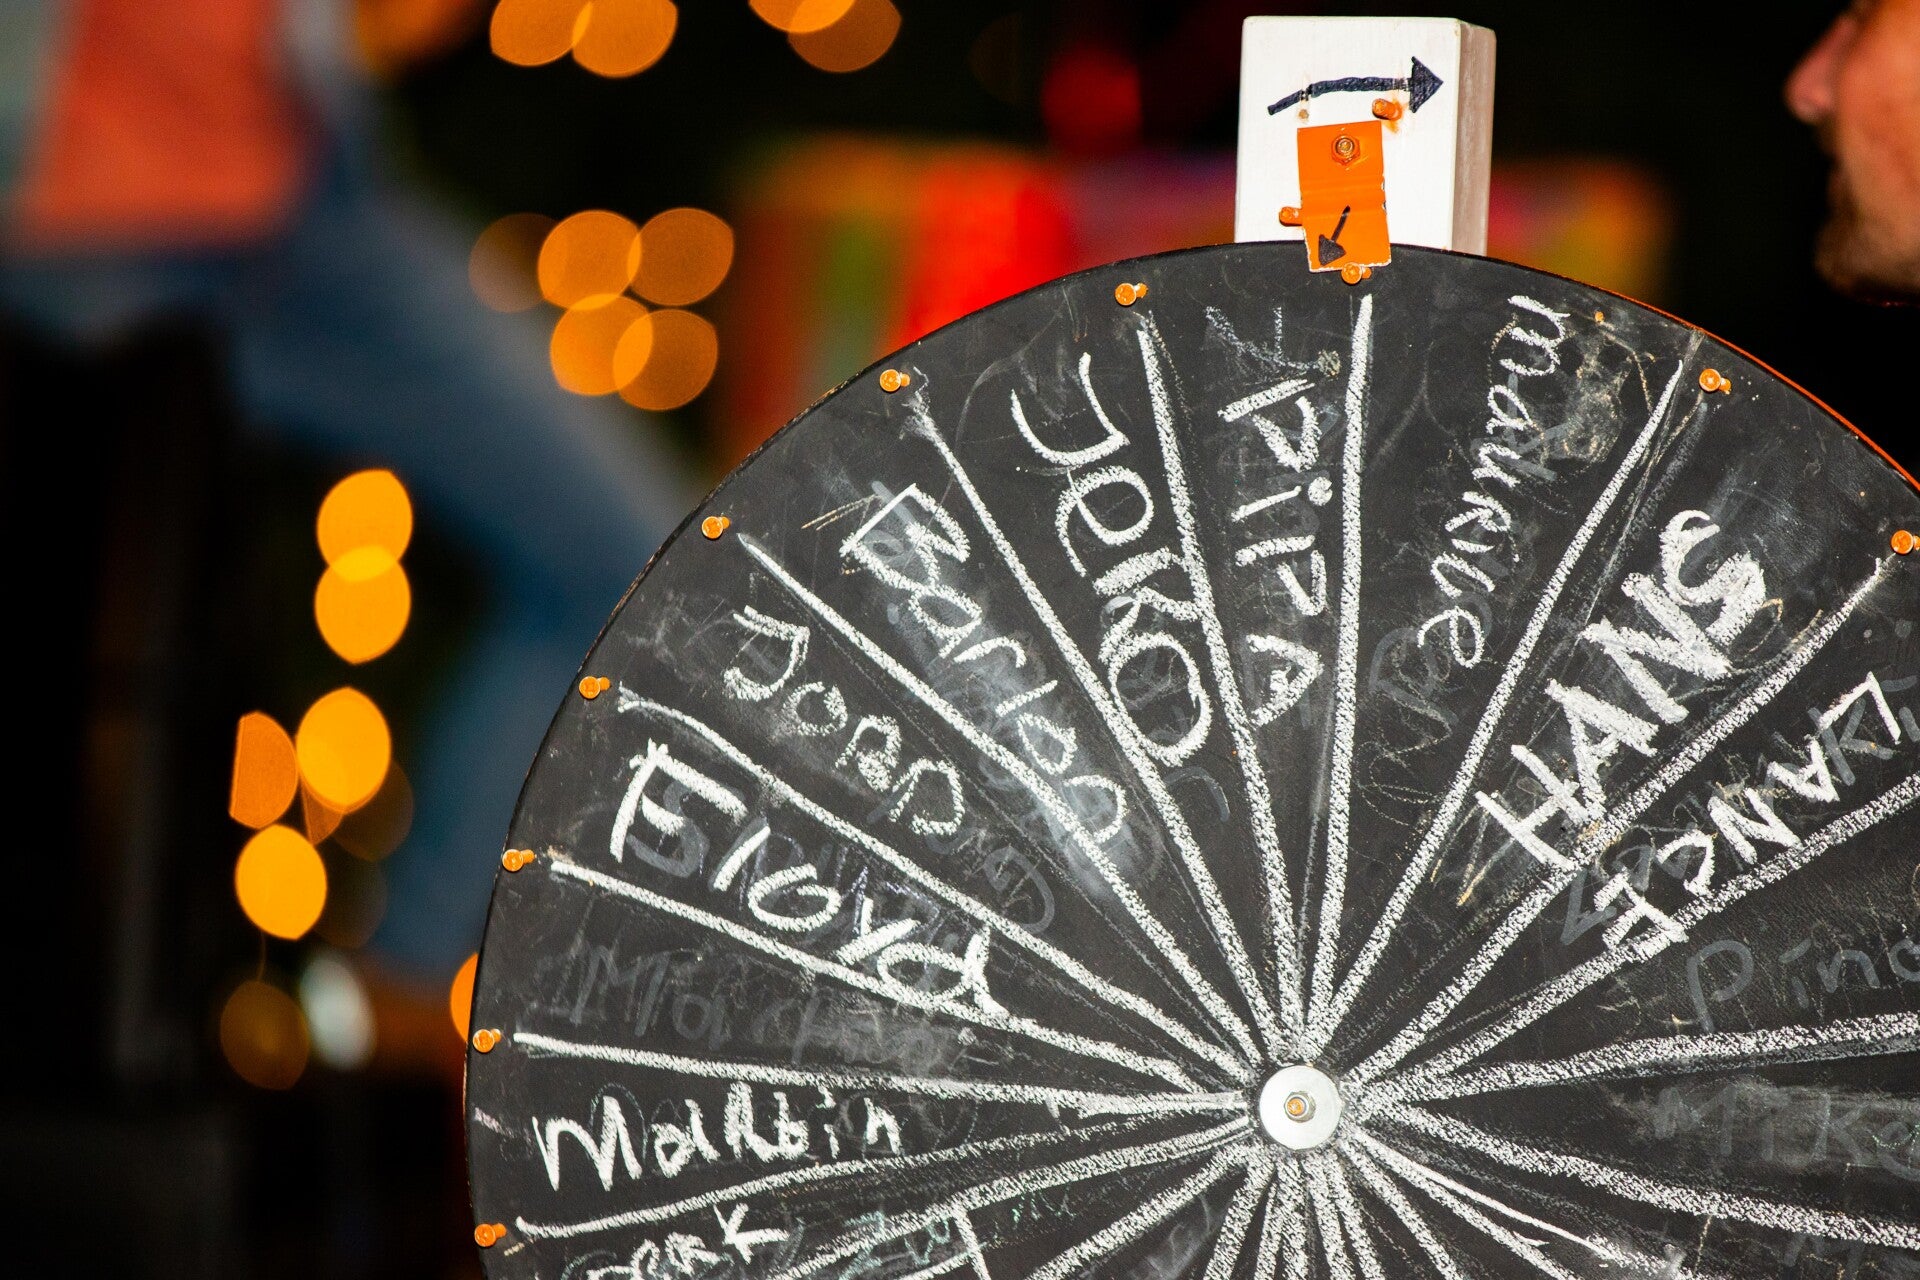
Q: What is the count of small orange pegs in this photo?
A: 12